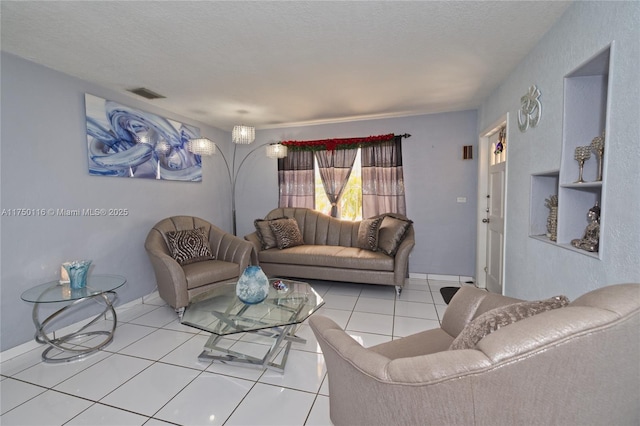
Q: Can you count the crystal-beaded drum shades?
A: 3